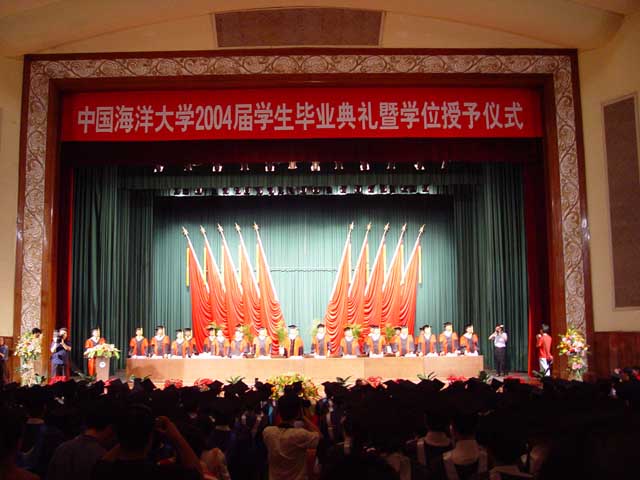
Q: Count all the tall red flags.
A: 10